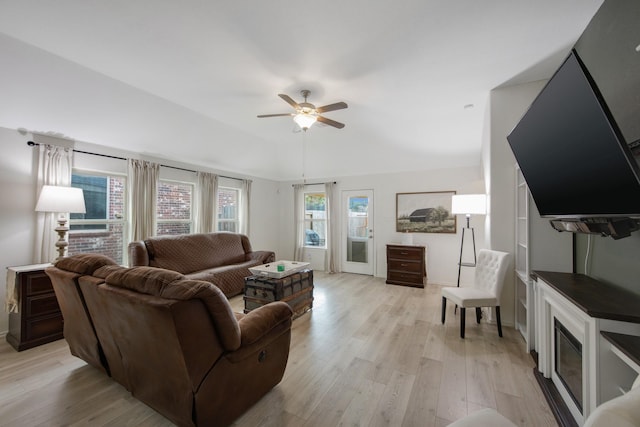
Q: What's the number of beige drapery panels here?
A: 6